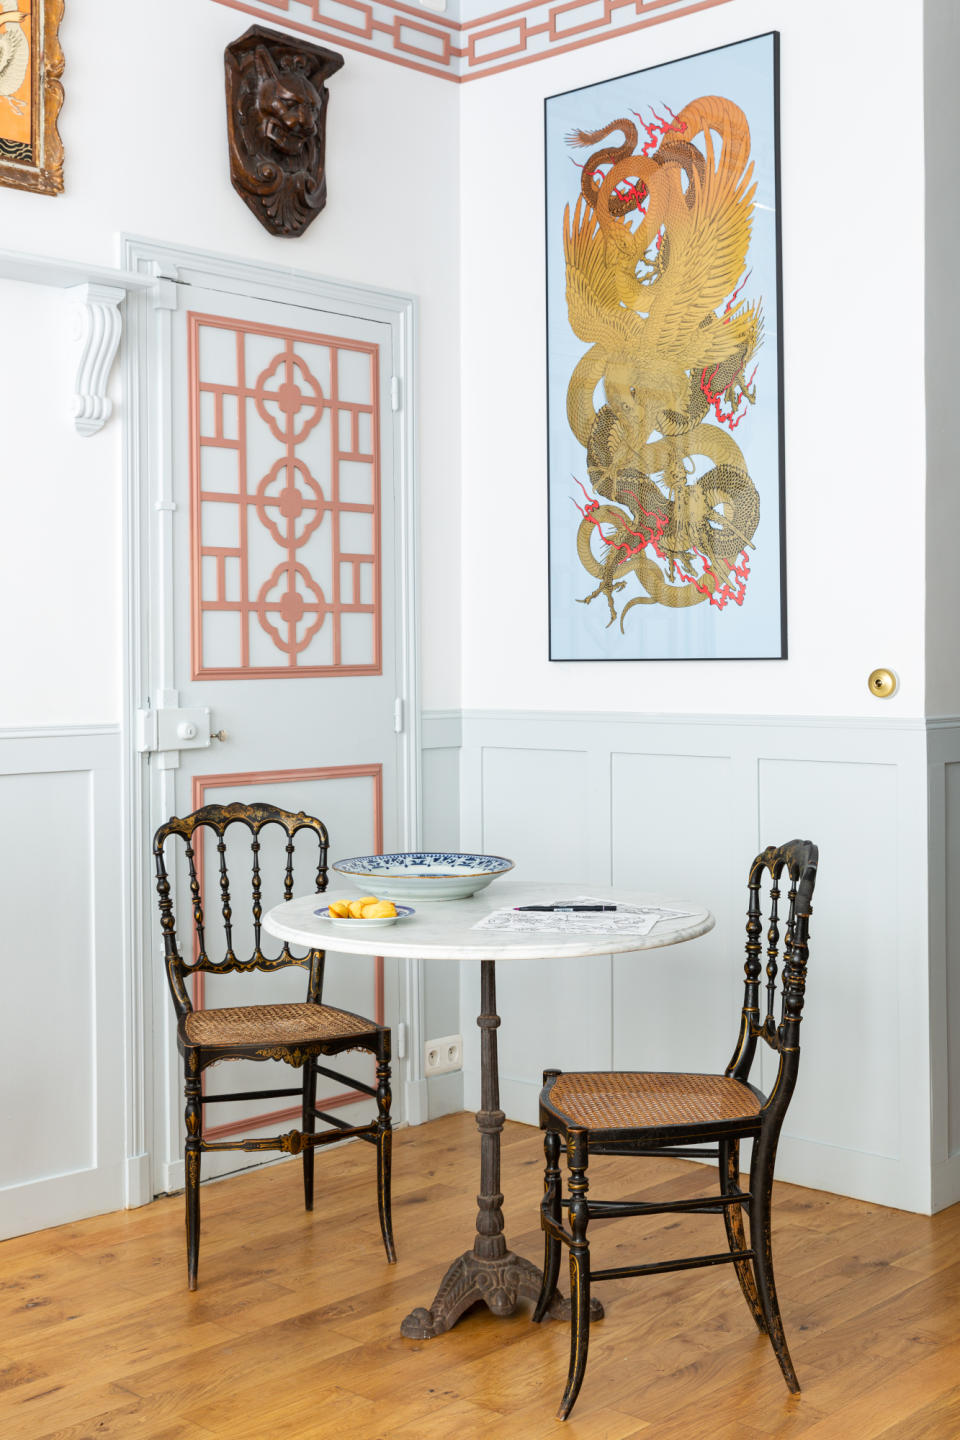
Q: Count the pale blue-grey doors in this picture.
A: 1